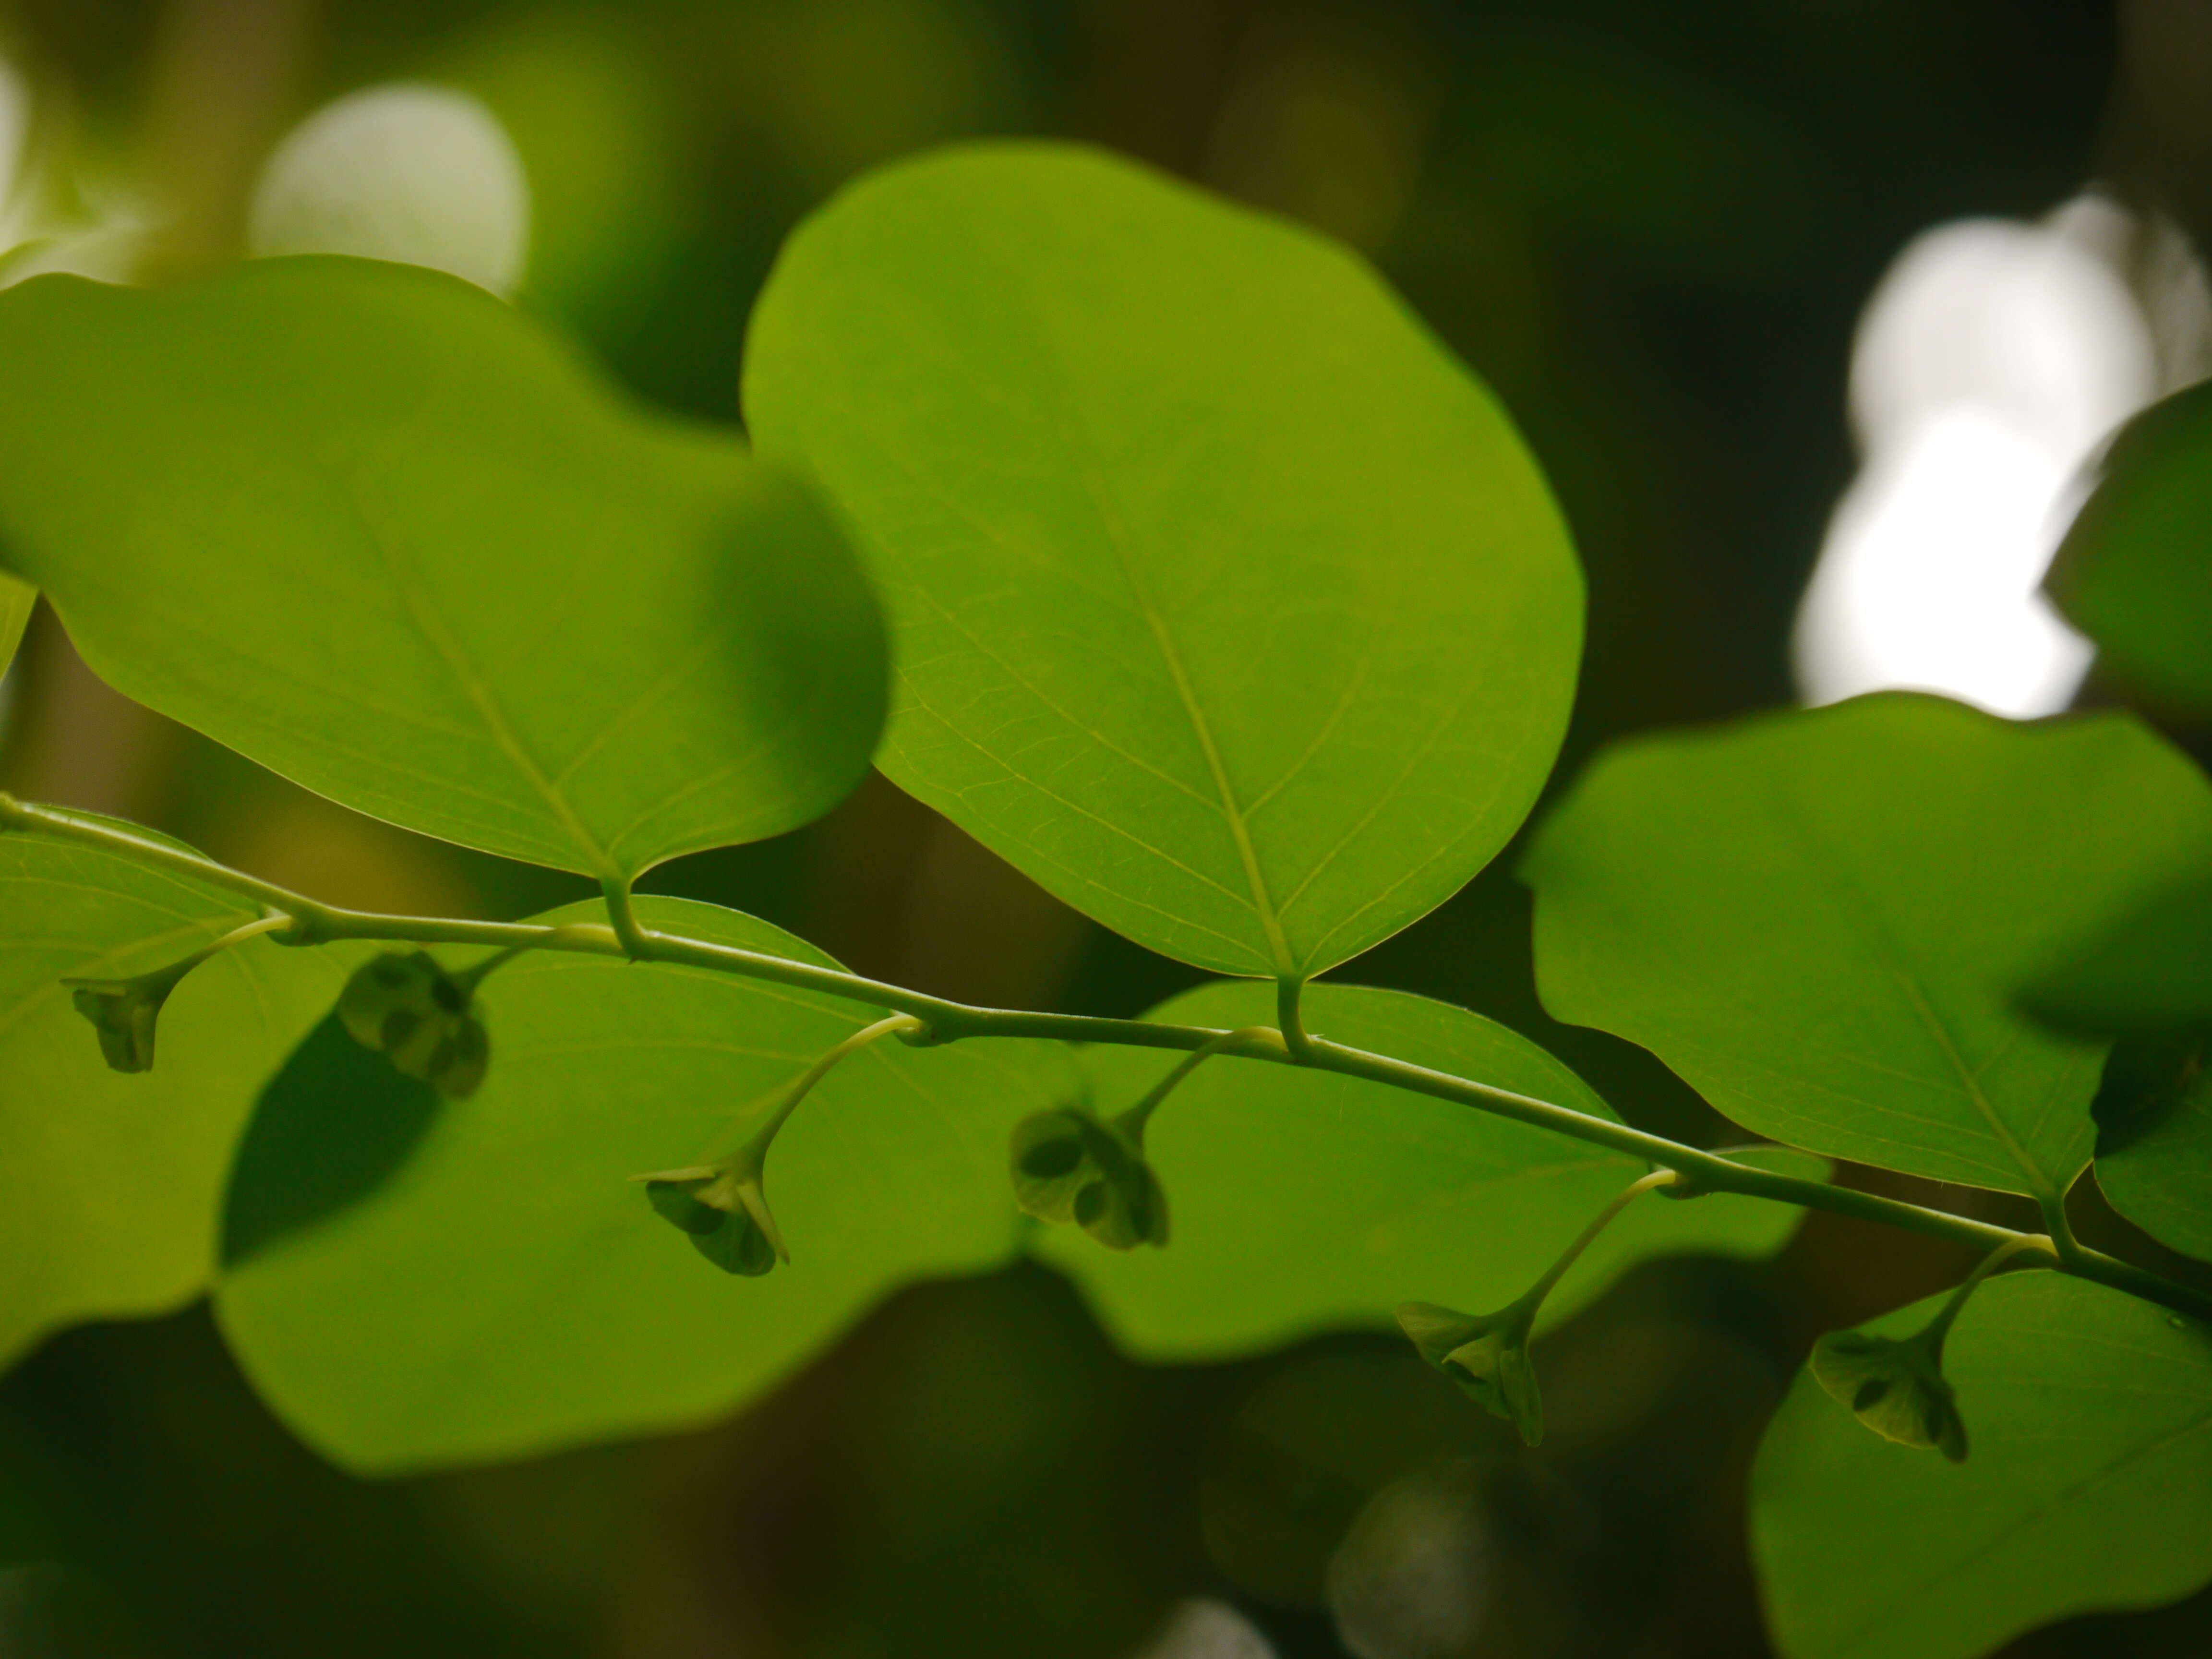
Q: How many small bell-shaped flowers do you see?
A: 6